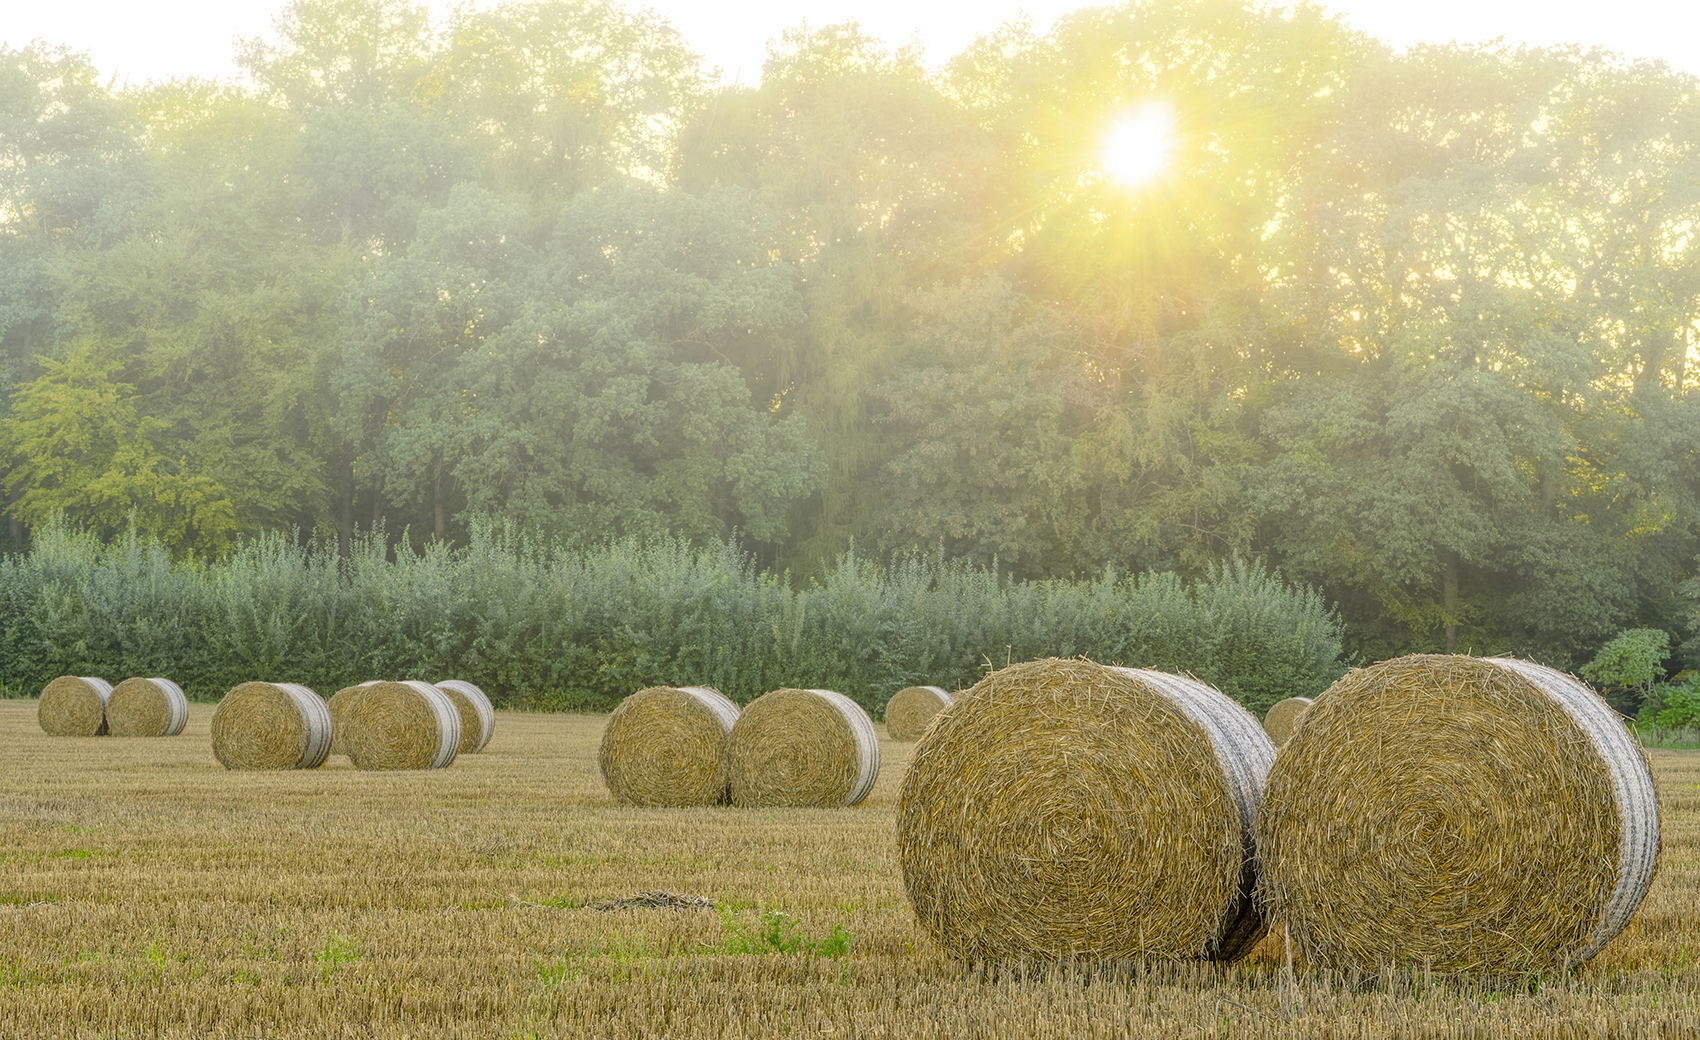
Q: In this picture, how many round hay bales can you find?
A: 12